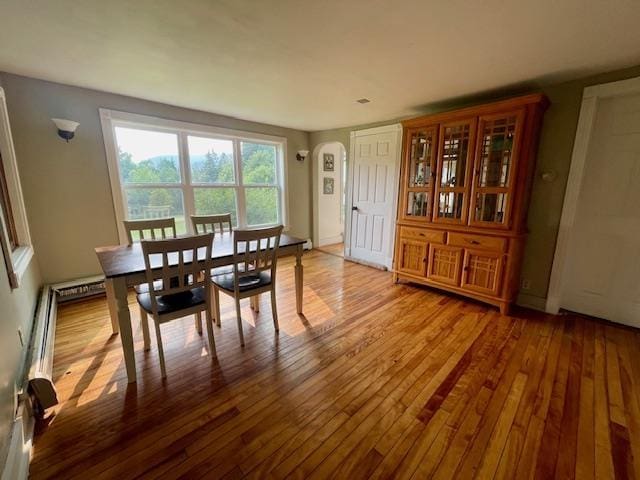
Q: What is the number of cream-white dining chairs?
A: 4